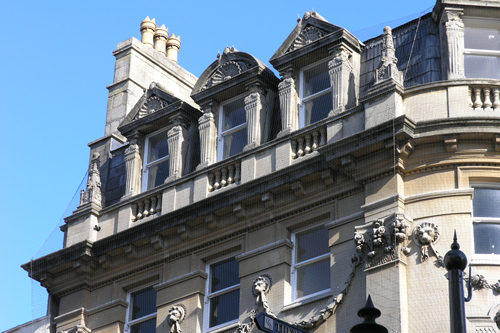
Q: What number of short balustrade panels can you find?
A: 4